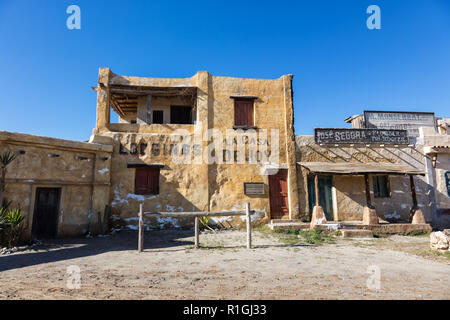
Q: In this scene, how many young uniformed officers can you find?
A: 0